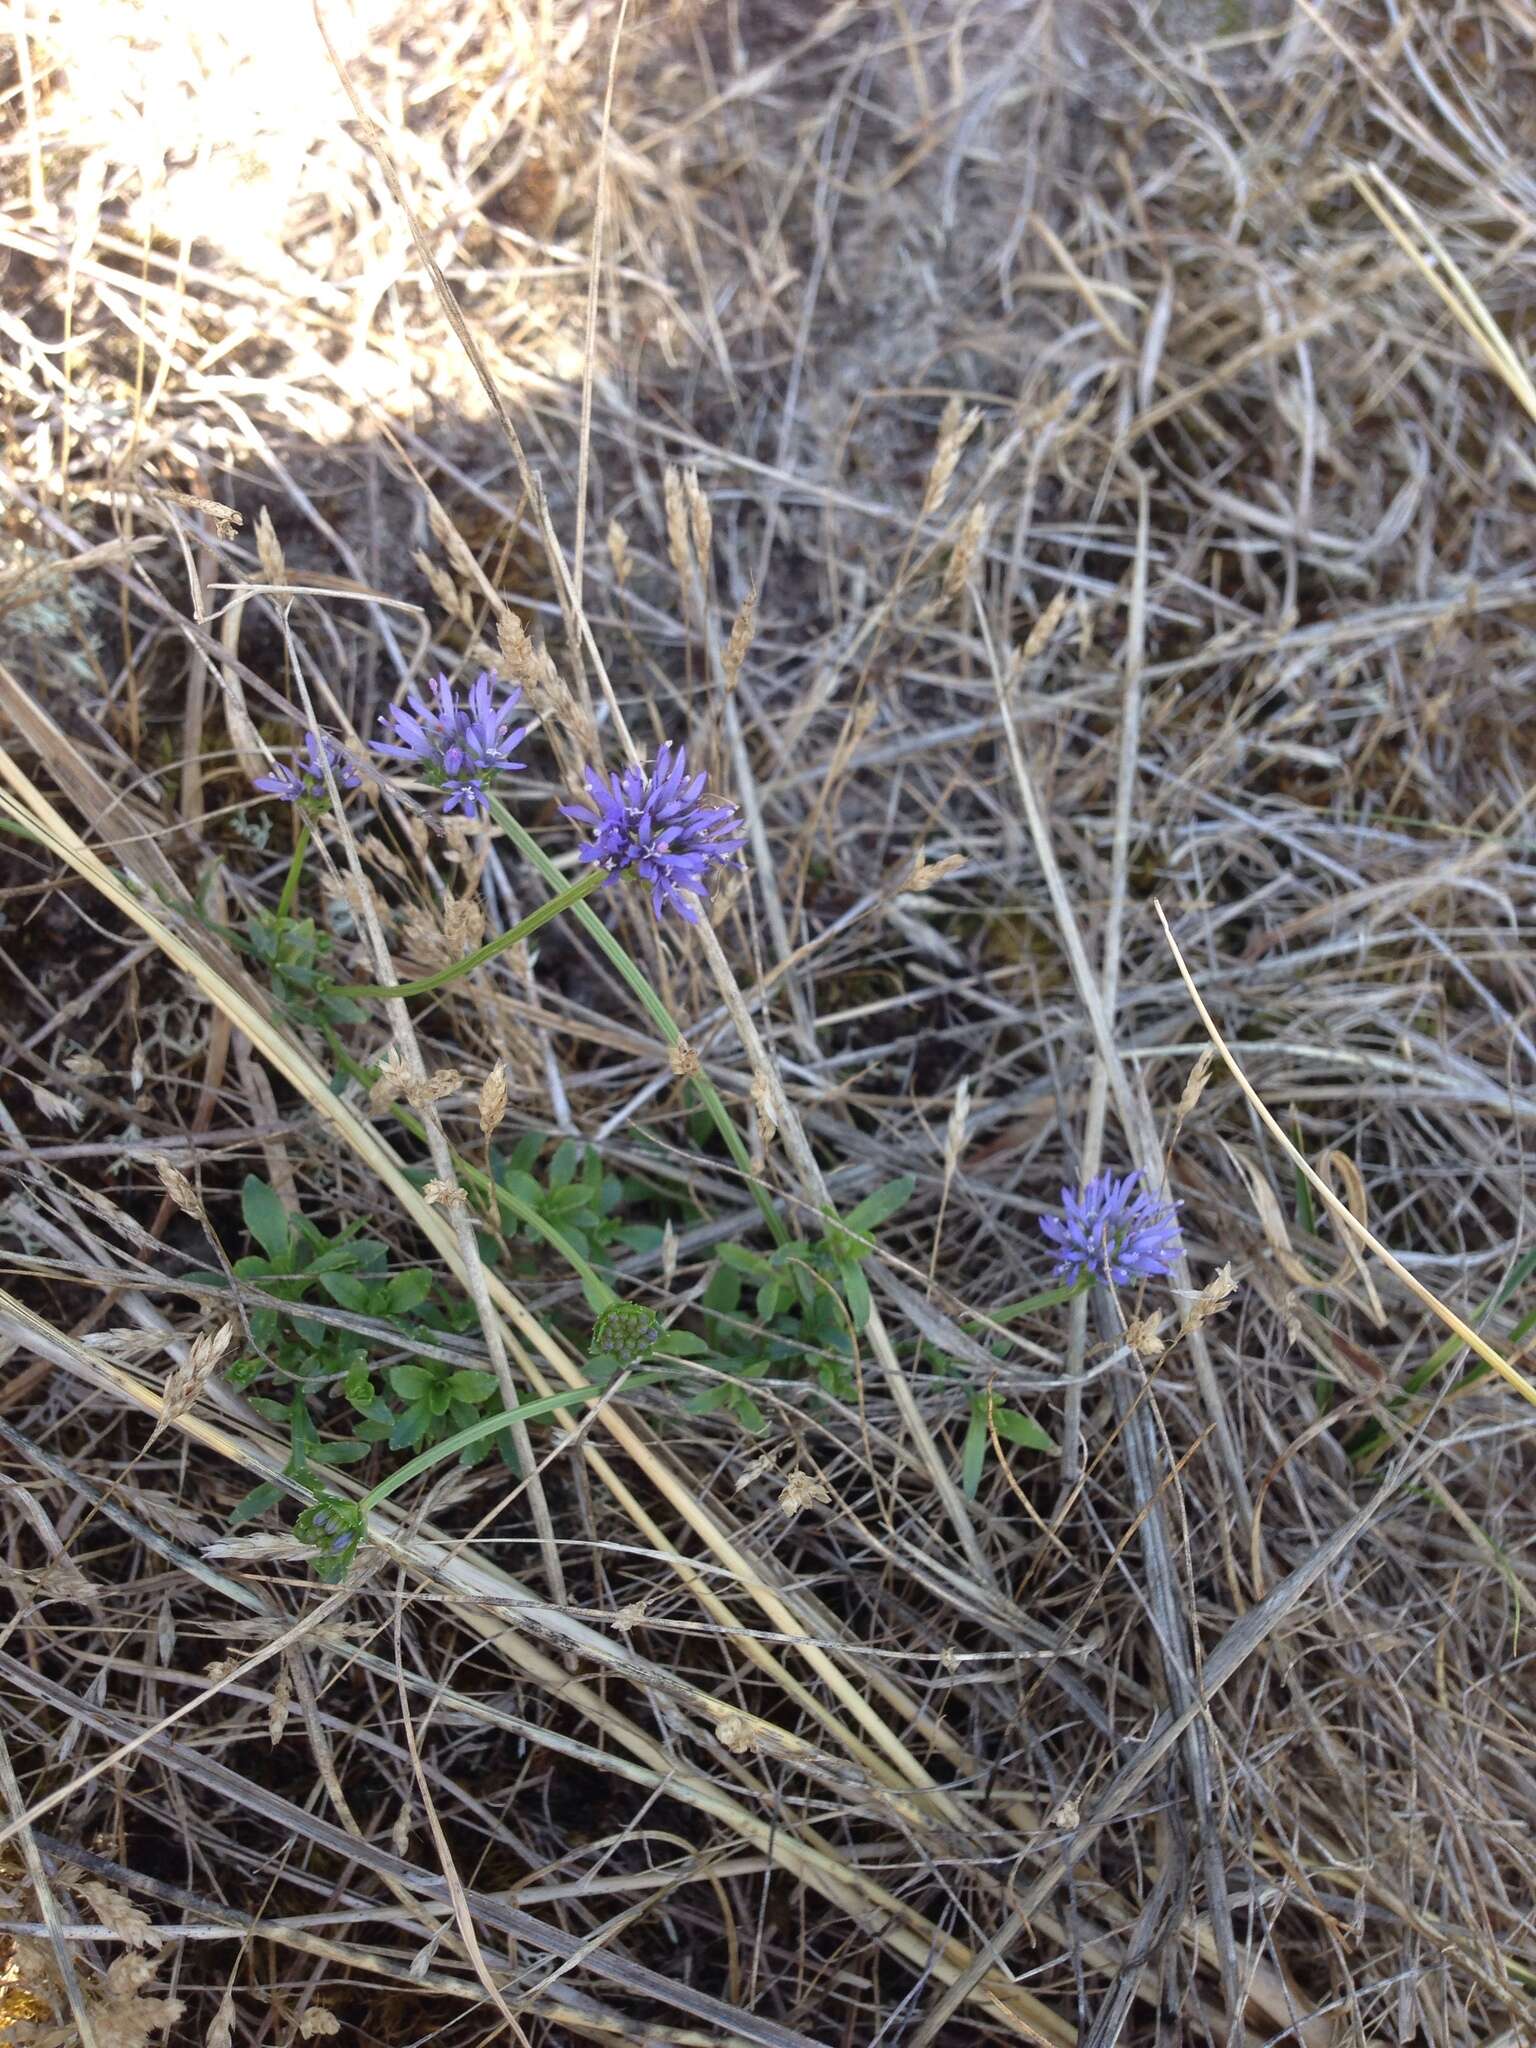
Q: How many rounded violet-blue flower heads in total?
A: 4